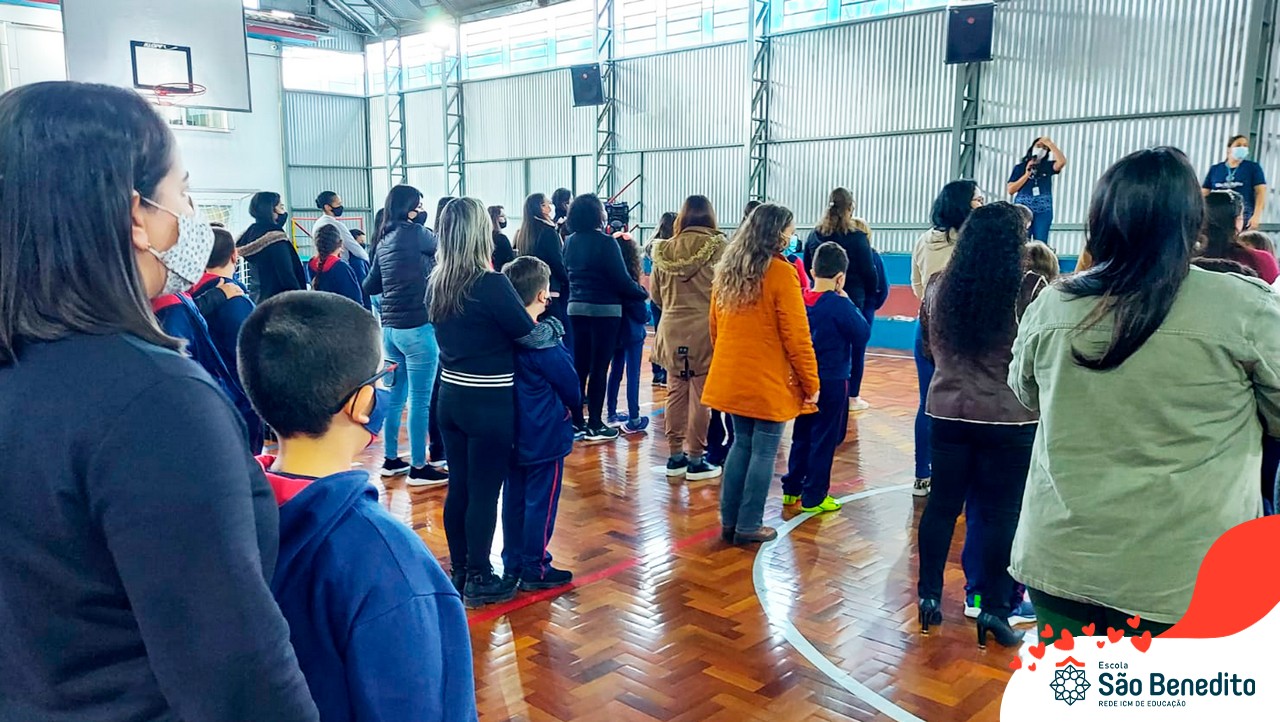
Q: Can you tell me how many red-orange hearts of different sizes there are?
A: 10